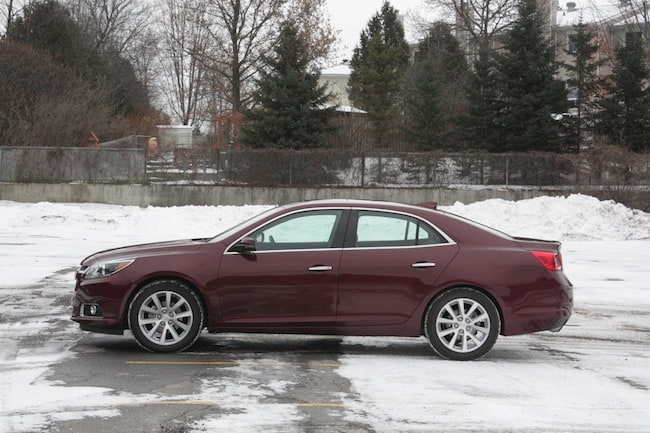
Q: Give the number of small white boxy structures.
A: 1